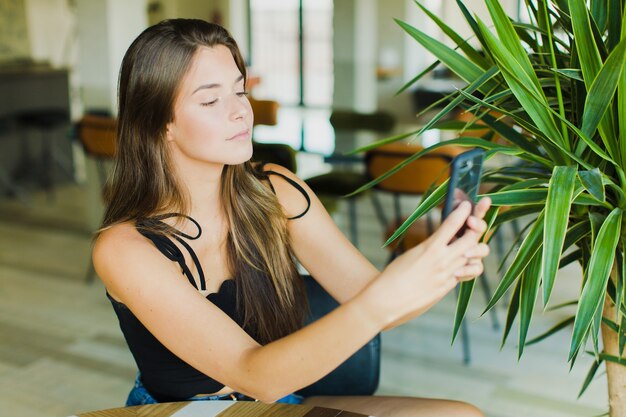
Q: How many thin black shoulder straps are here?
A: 2